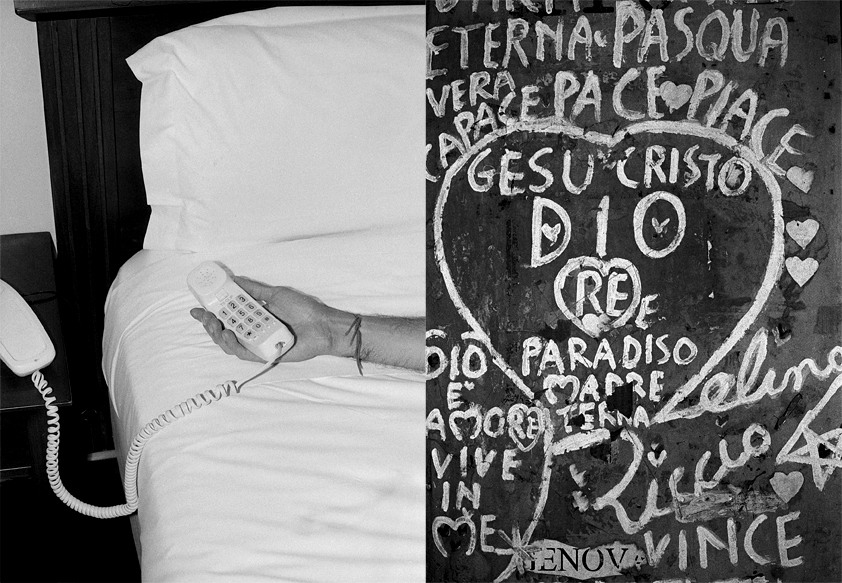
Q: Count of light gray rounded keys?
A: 12